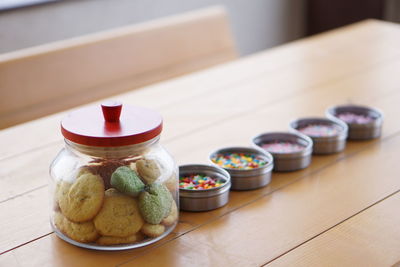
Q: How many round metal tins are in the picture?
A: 5